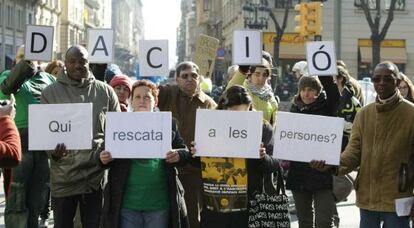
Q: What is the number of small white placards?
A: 5